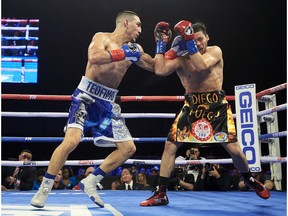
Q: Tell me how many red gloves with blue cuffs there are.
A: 2